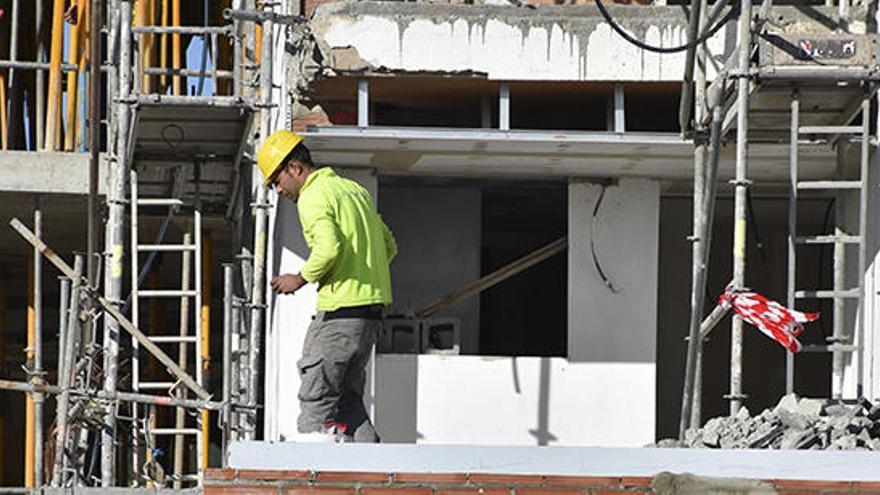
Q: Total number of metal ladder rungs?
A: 12